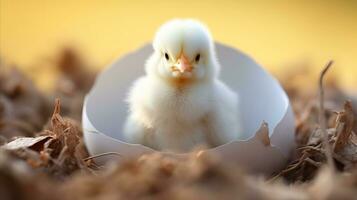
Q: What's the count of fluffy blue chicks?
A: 0